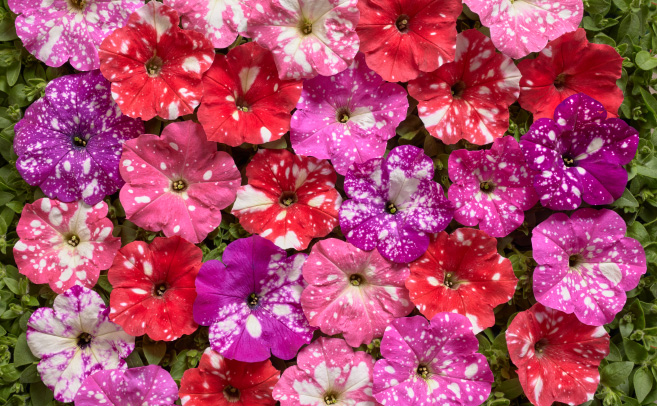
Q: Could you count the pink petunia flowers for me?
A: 13